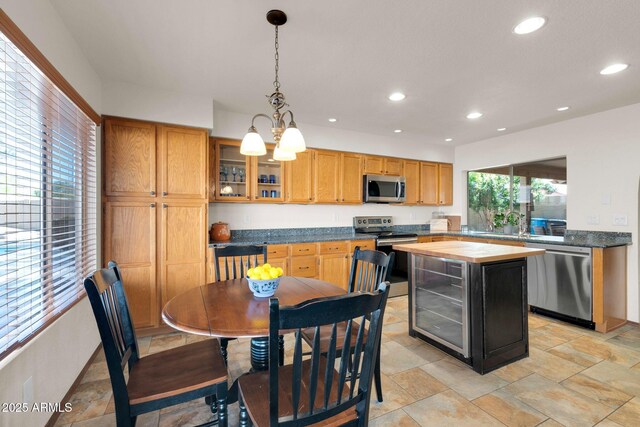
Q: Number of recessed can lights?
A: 9